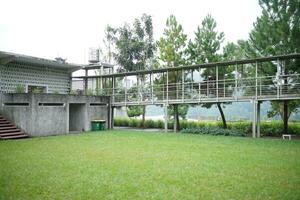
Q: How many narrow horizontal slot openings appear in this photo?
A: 3